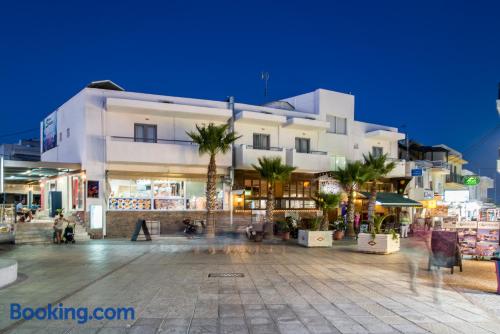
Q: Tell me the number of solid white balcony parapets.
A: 4